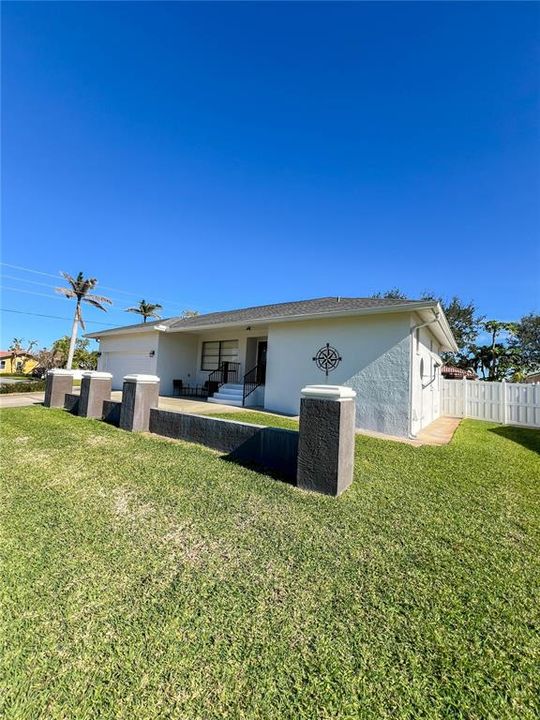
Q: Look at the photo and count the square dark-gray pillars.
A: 4